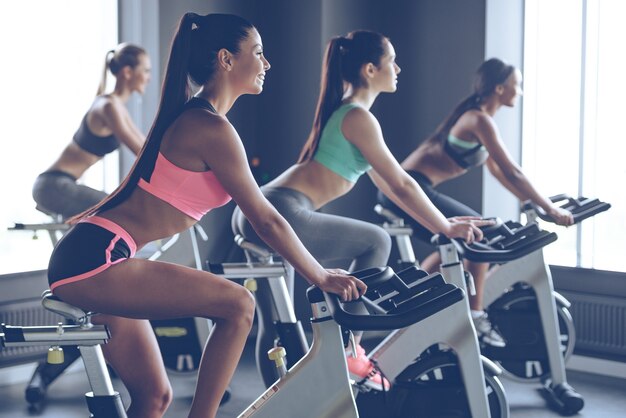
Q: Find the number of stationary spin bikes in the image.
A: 4